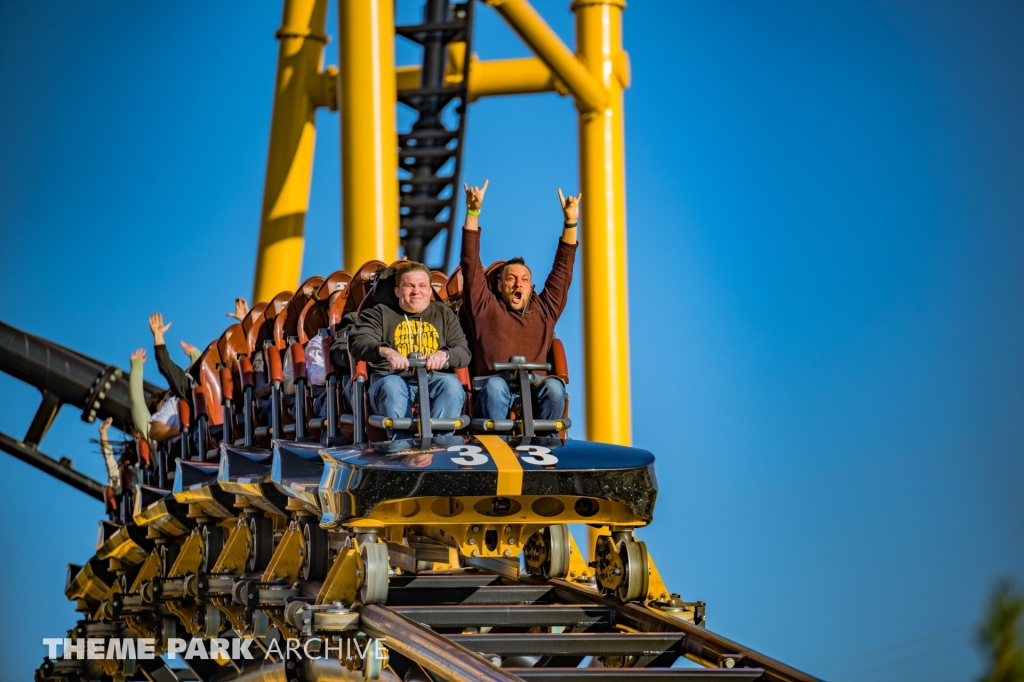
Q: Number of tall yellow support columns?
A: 3